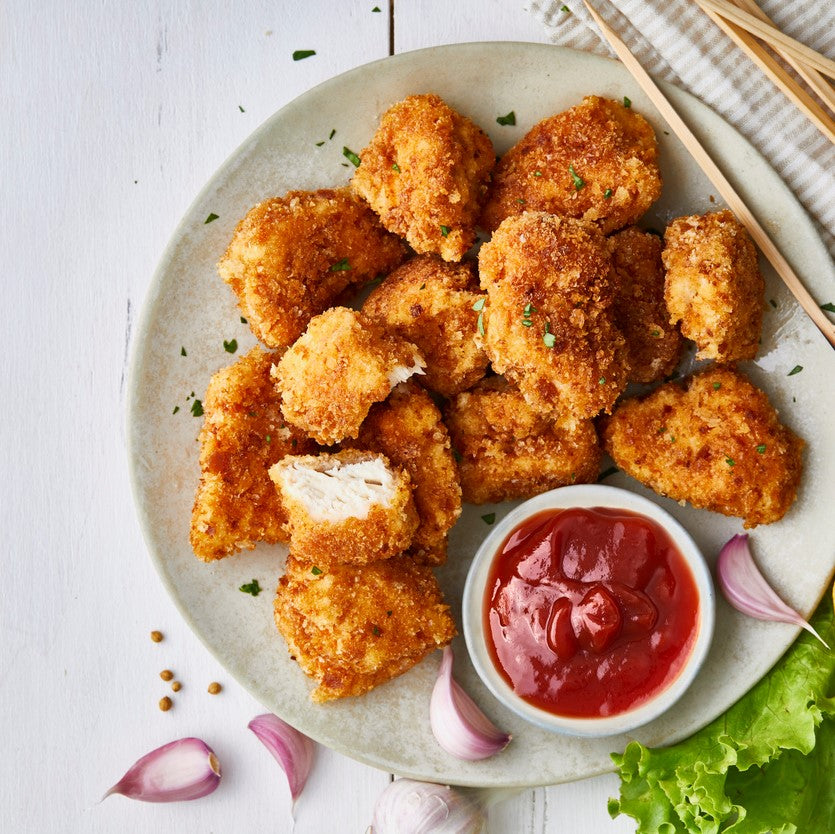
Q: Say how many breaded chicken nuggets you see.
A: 14